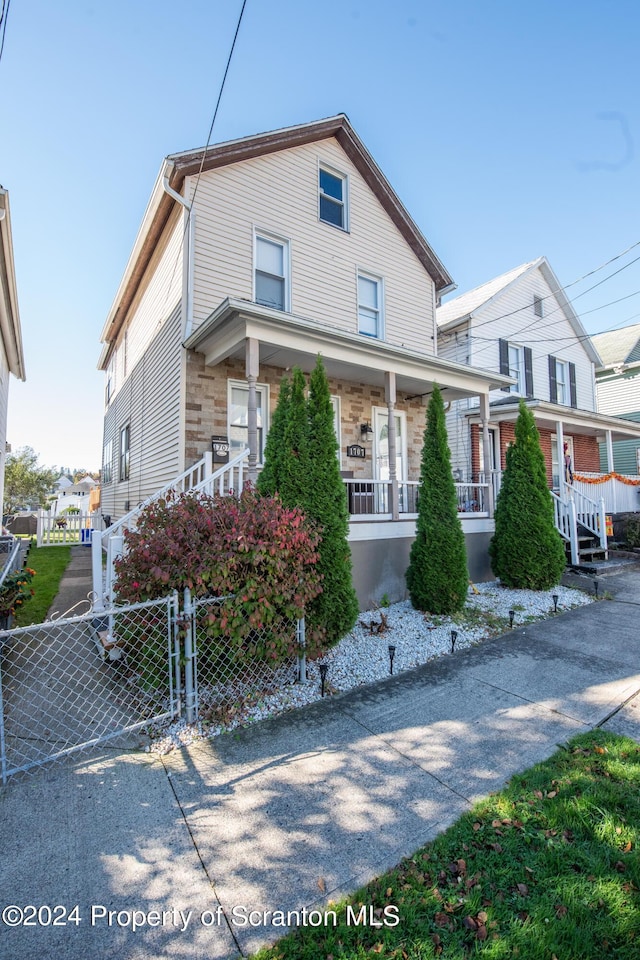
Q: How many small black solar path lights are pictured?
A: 6